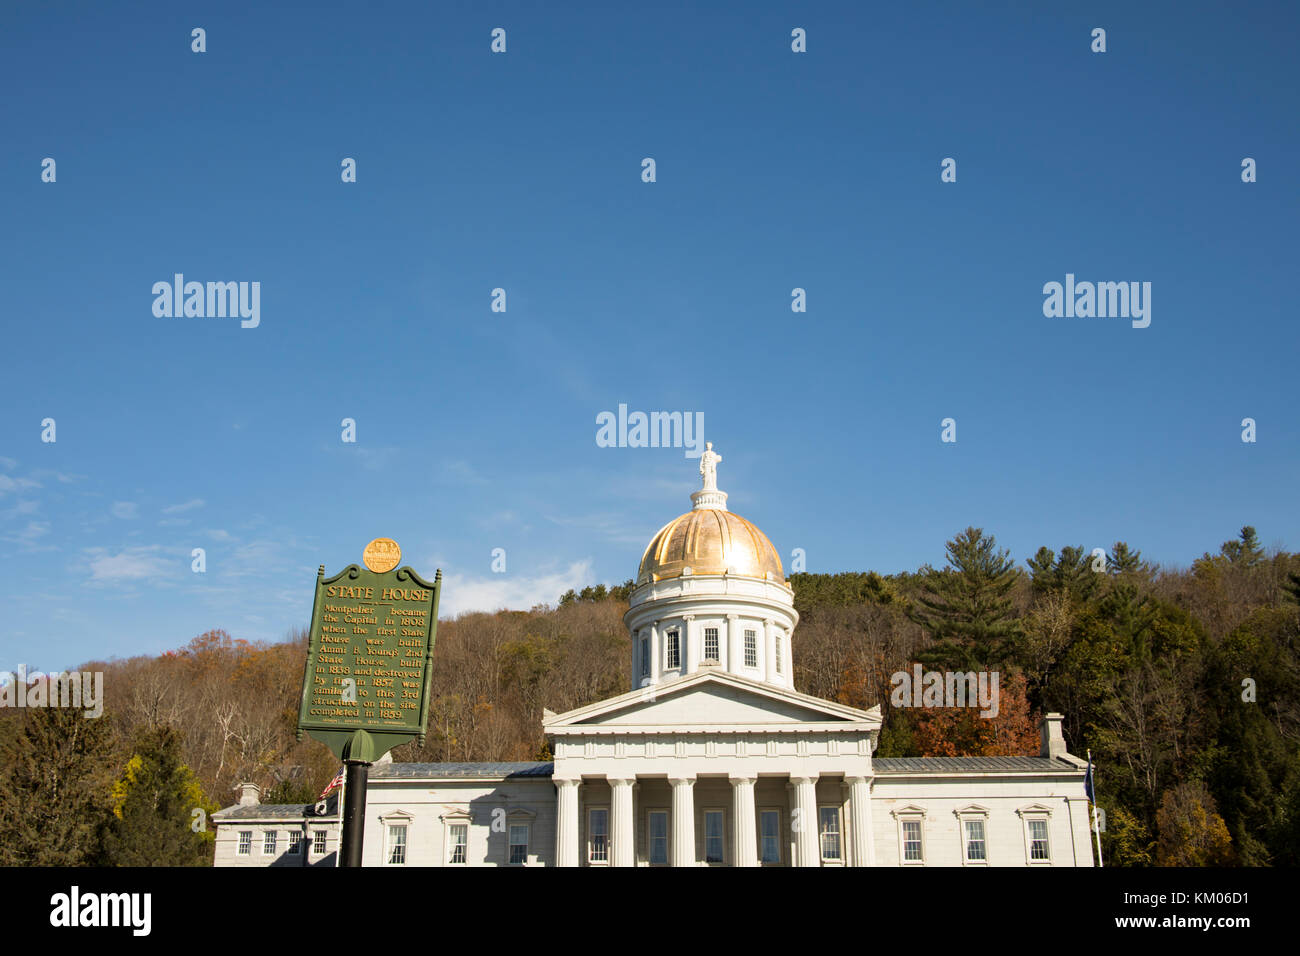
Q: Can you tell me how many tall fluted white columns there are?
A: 6